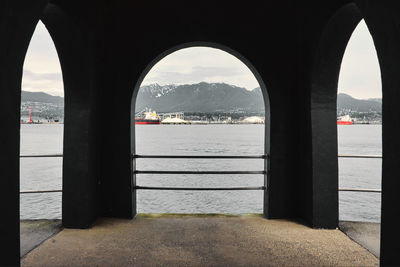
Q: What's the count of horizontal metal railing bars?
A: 7